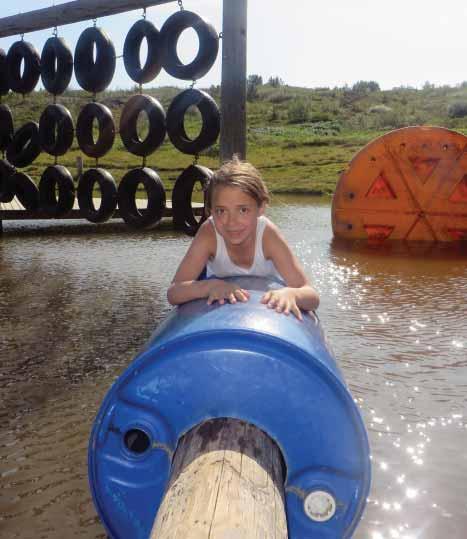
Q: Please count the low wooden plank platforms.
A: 1